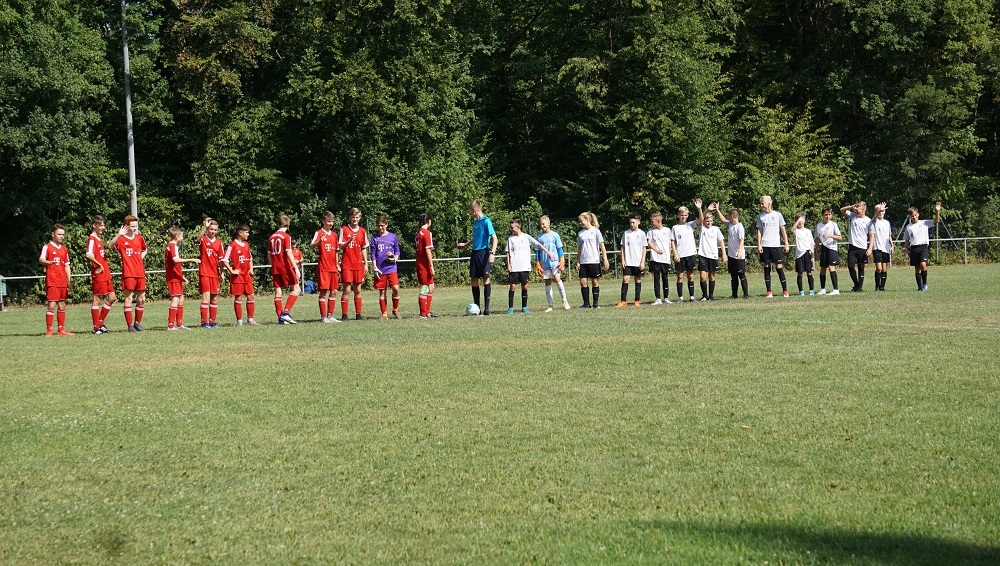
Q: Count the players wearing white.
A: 13